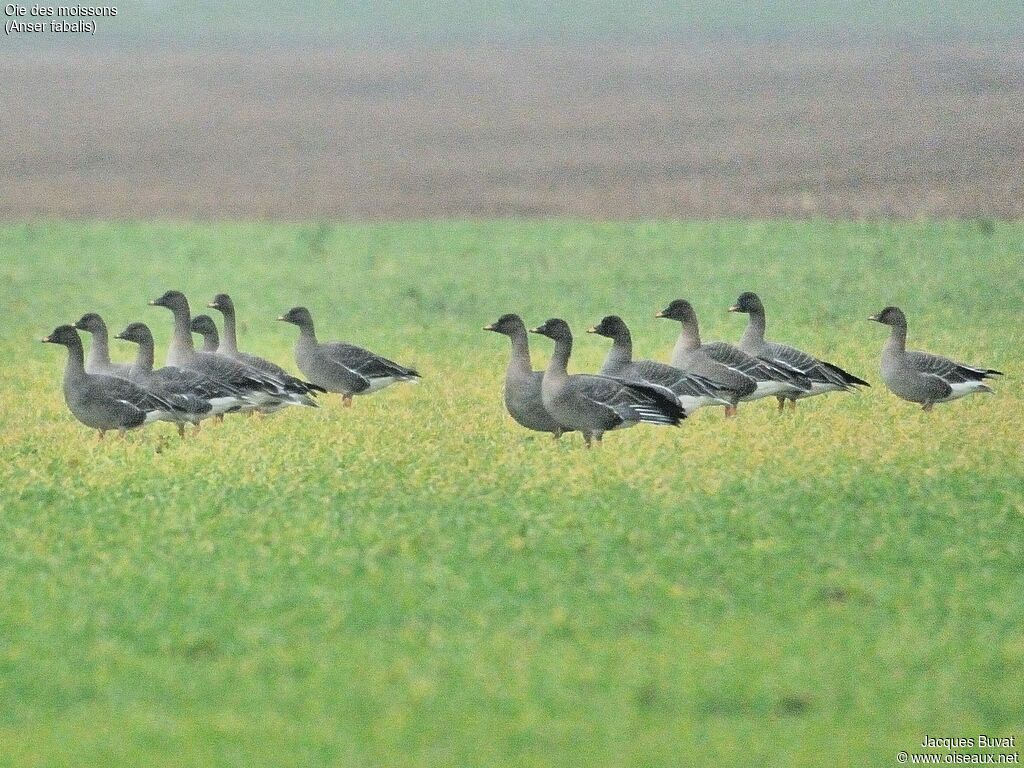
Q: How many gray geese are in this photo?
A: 13